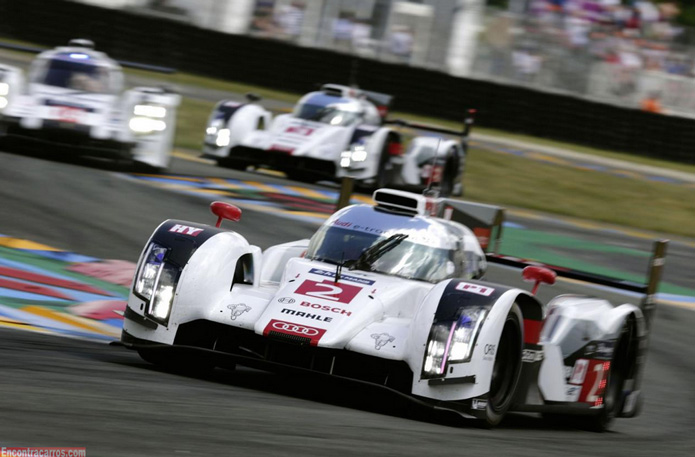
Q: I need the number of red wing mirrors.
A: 2